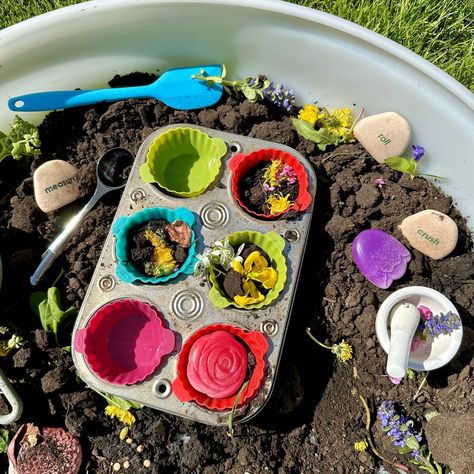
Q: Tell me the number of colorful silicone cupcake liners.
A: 6